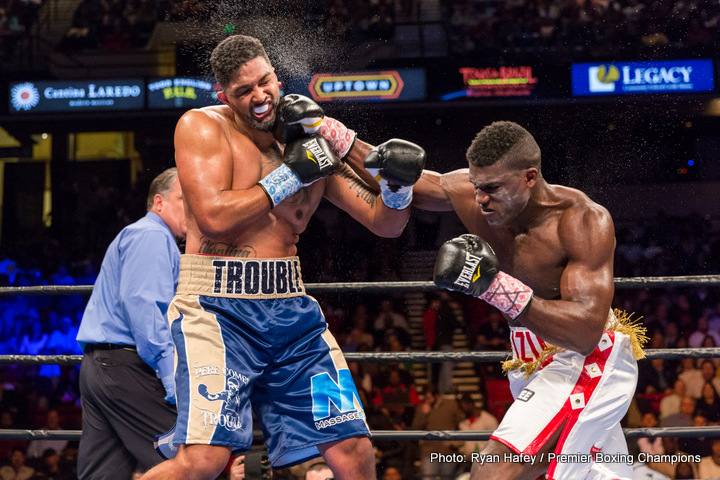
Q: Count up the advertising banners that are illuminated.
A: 5